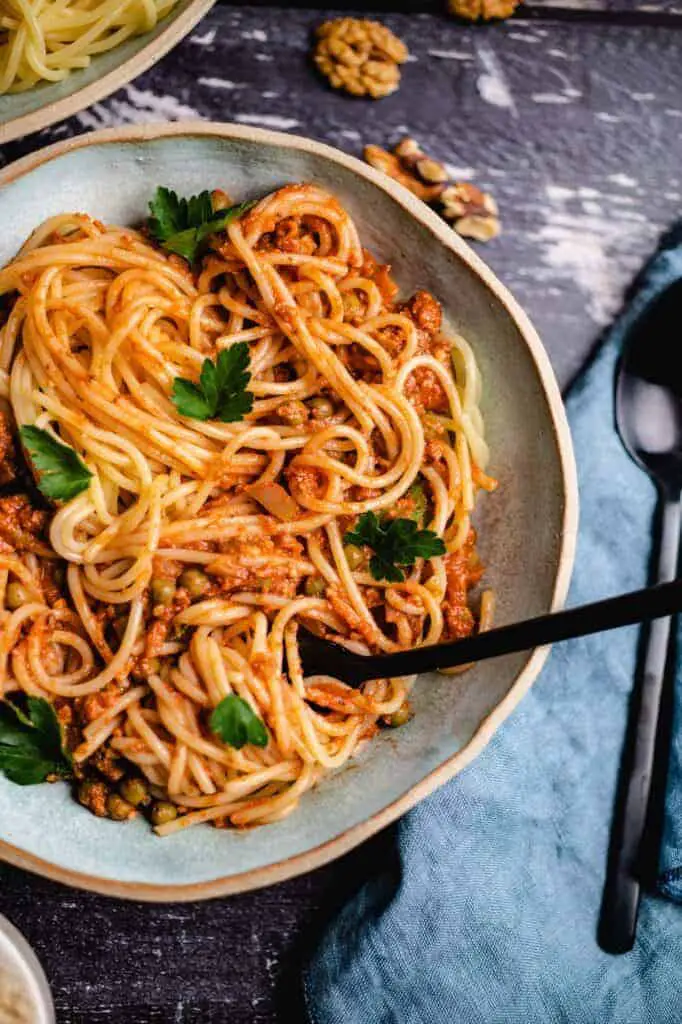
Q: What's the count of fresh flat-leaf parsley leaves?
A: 6